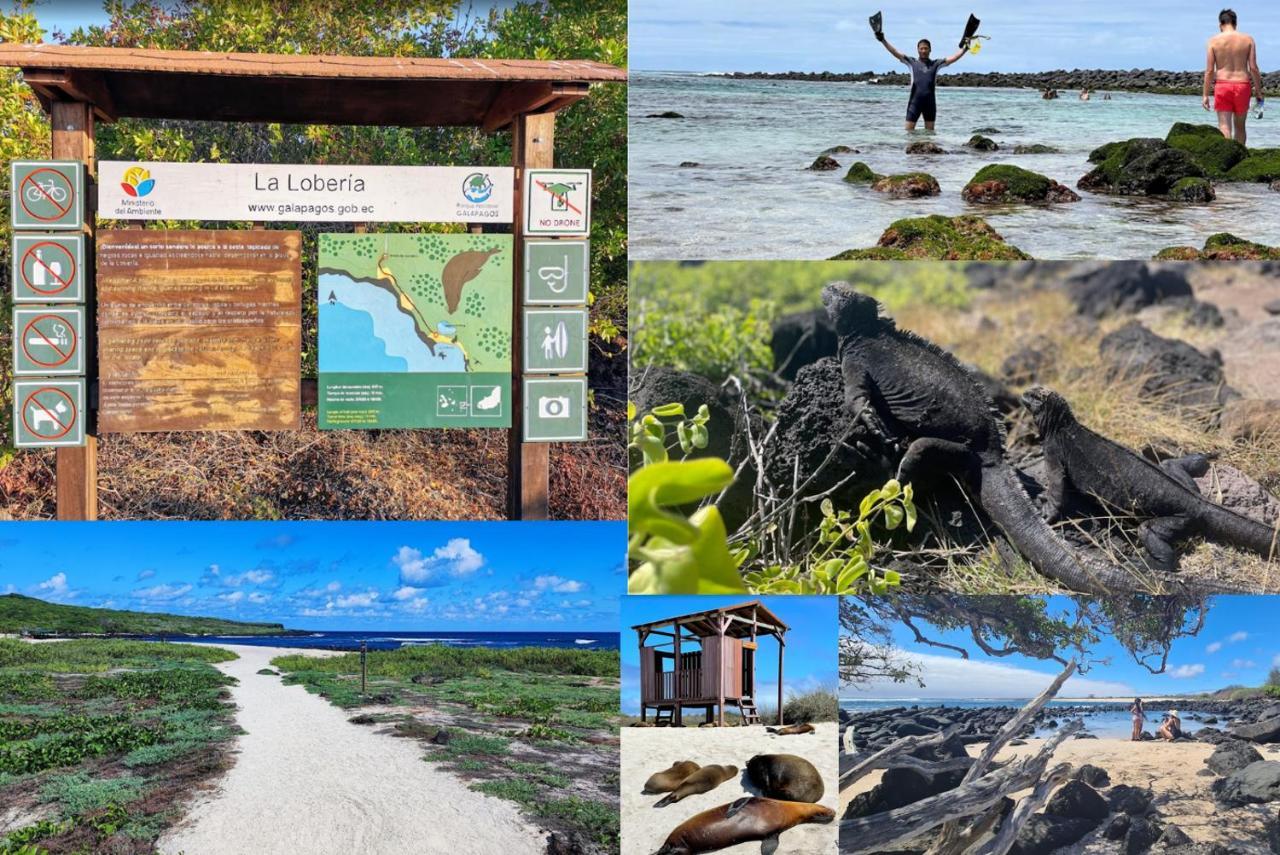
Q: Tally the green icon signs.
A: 7